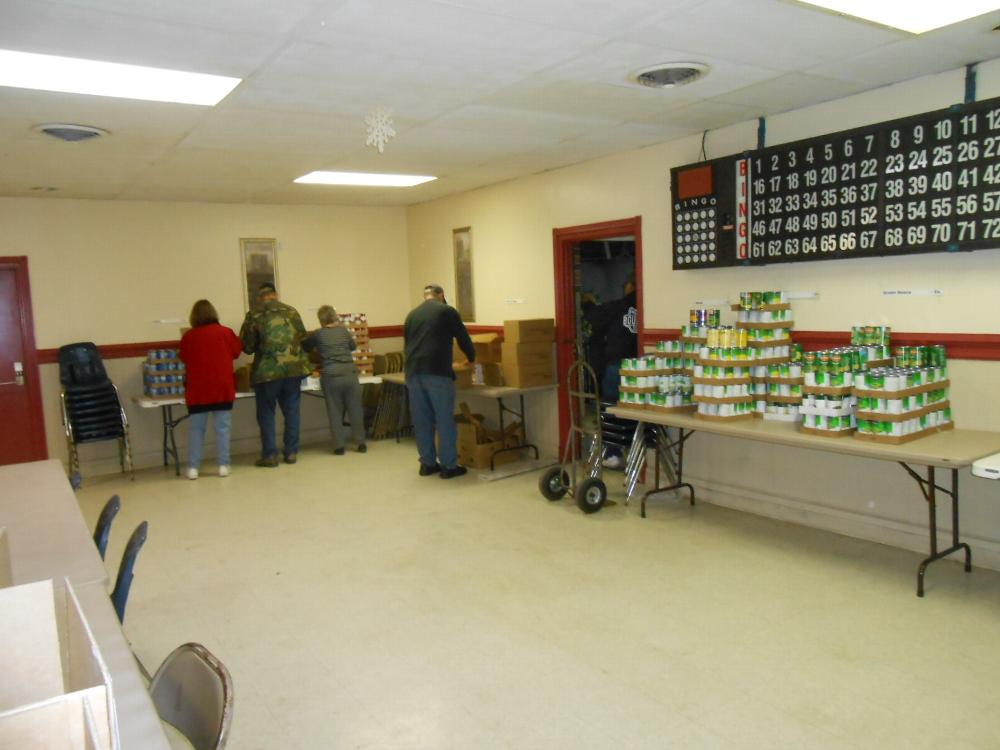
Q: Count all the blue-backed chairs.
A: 2